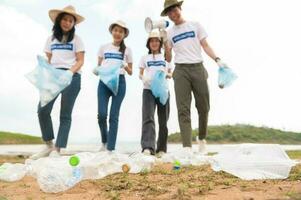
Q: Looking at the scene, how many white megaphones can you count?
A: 1